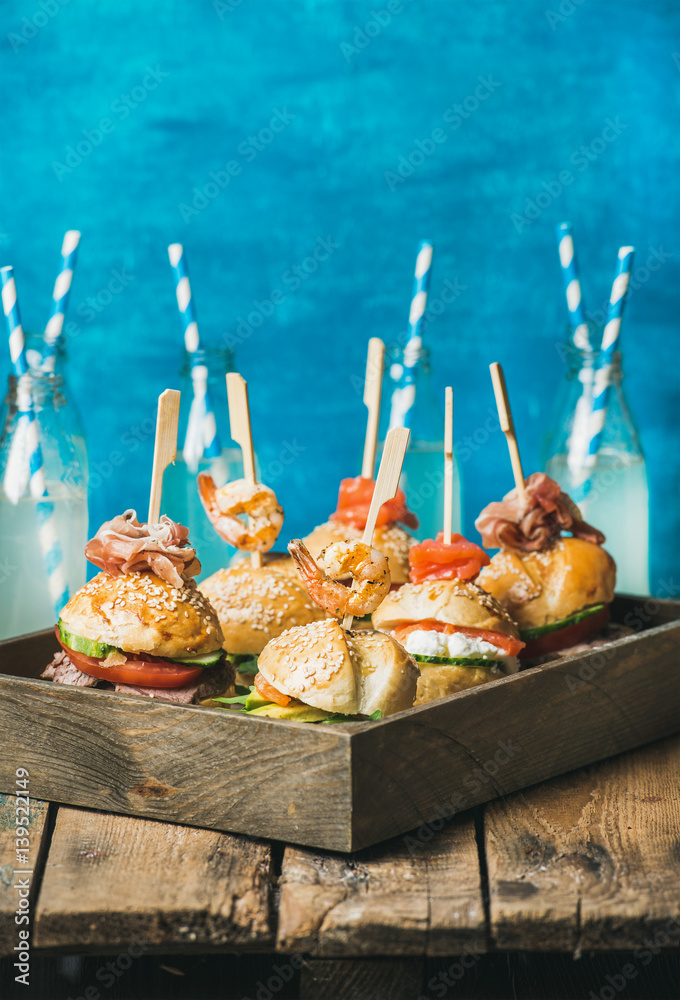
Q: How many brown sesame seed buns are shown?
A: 6